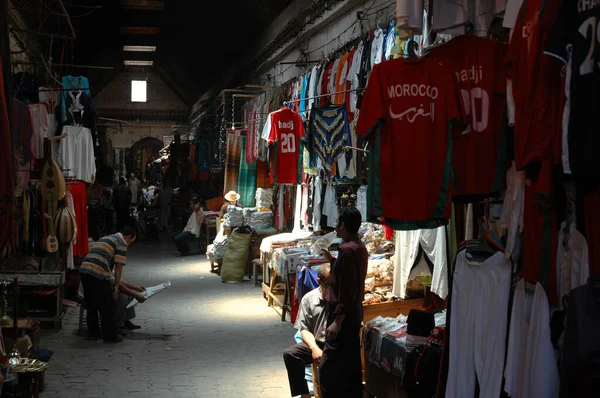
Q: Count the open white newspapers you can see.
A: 1